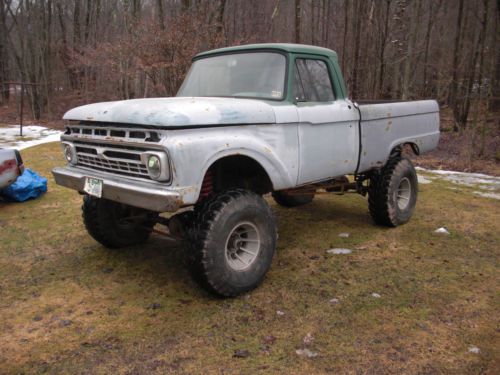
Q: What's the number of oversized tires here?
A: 4